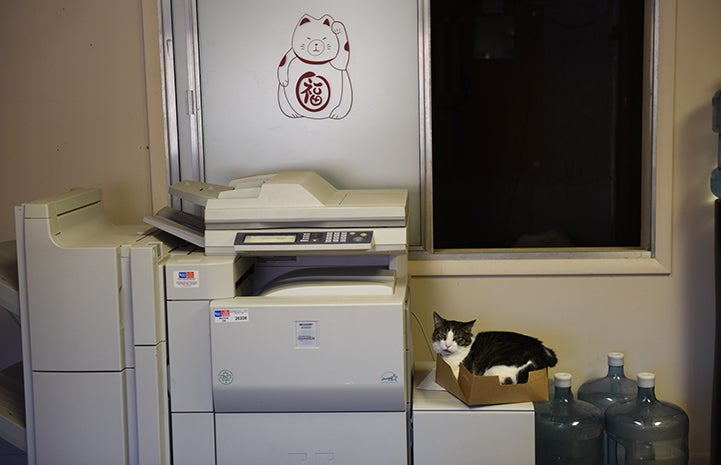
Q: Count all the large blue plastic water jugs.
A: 3